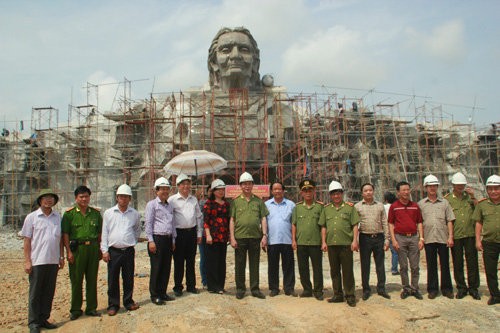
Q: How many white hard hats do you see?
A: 9